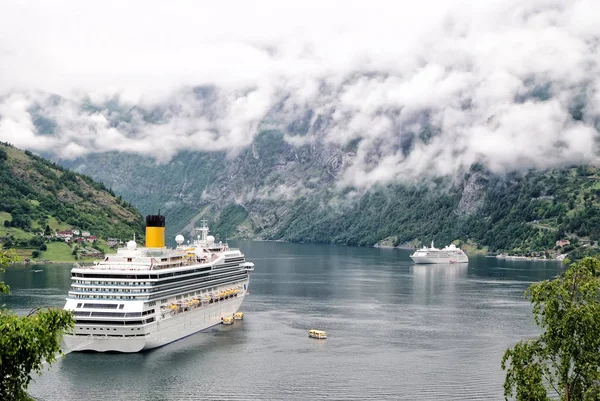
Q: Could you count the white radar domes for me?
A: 3